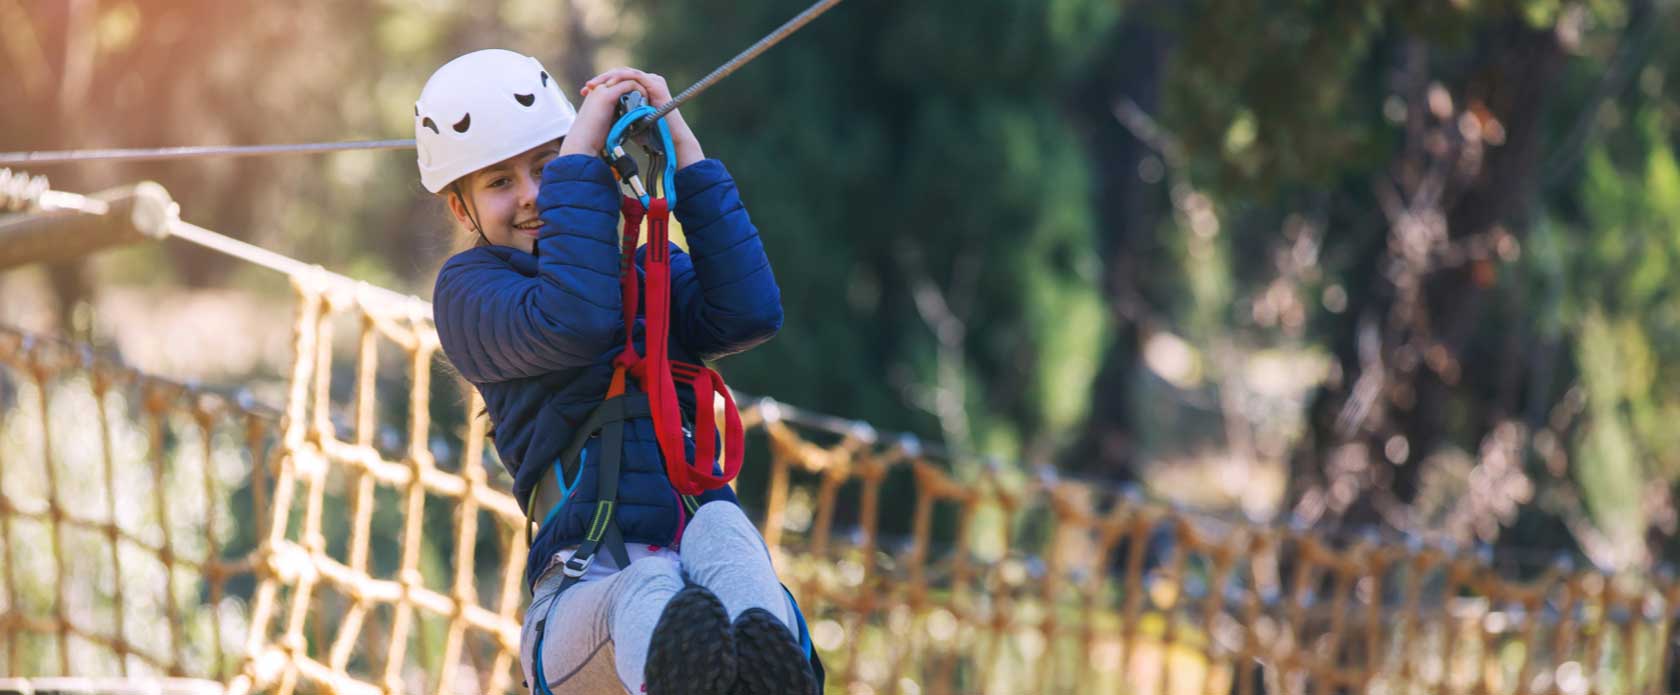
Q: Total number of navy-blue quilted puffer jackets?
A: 1